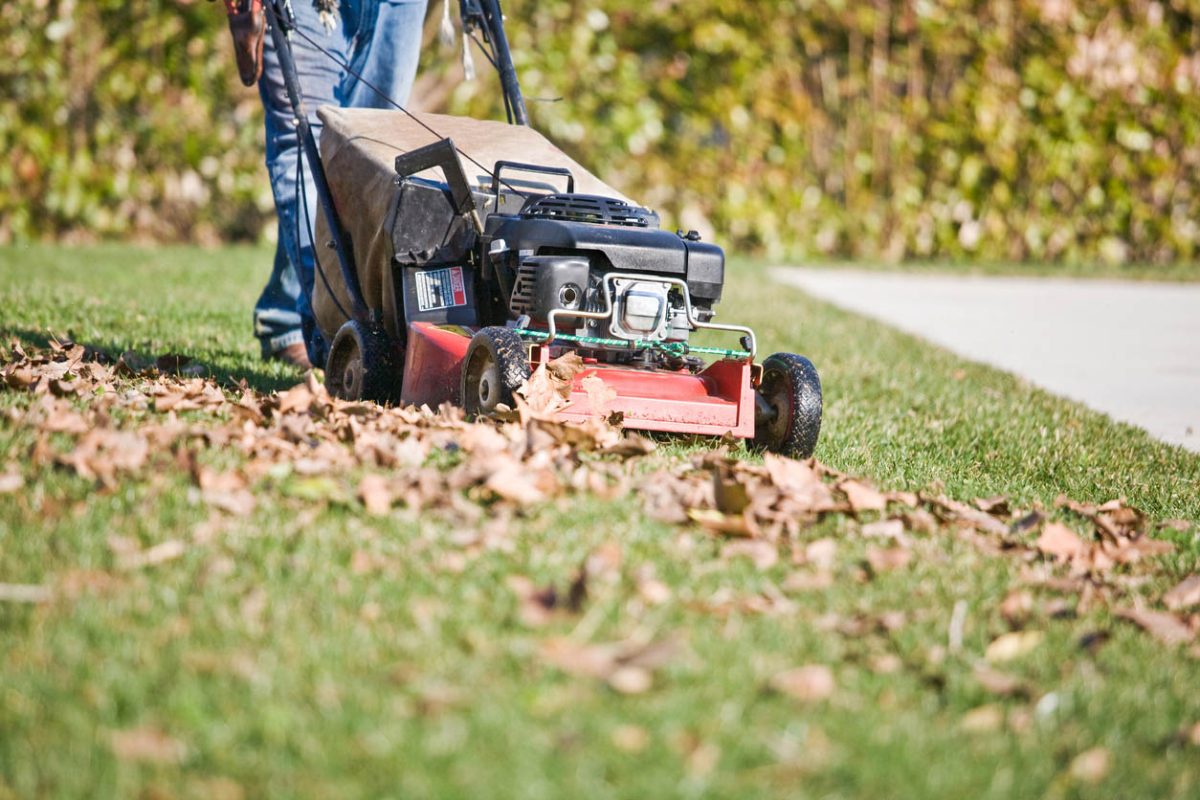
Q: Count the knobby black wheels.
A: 3